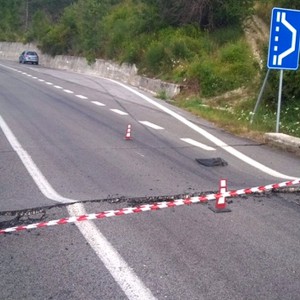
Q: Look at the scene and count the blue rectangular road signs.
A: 1